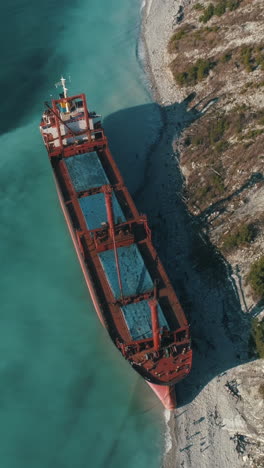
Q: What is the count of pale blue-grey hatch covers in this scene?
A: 4